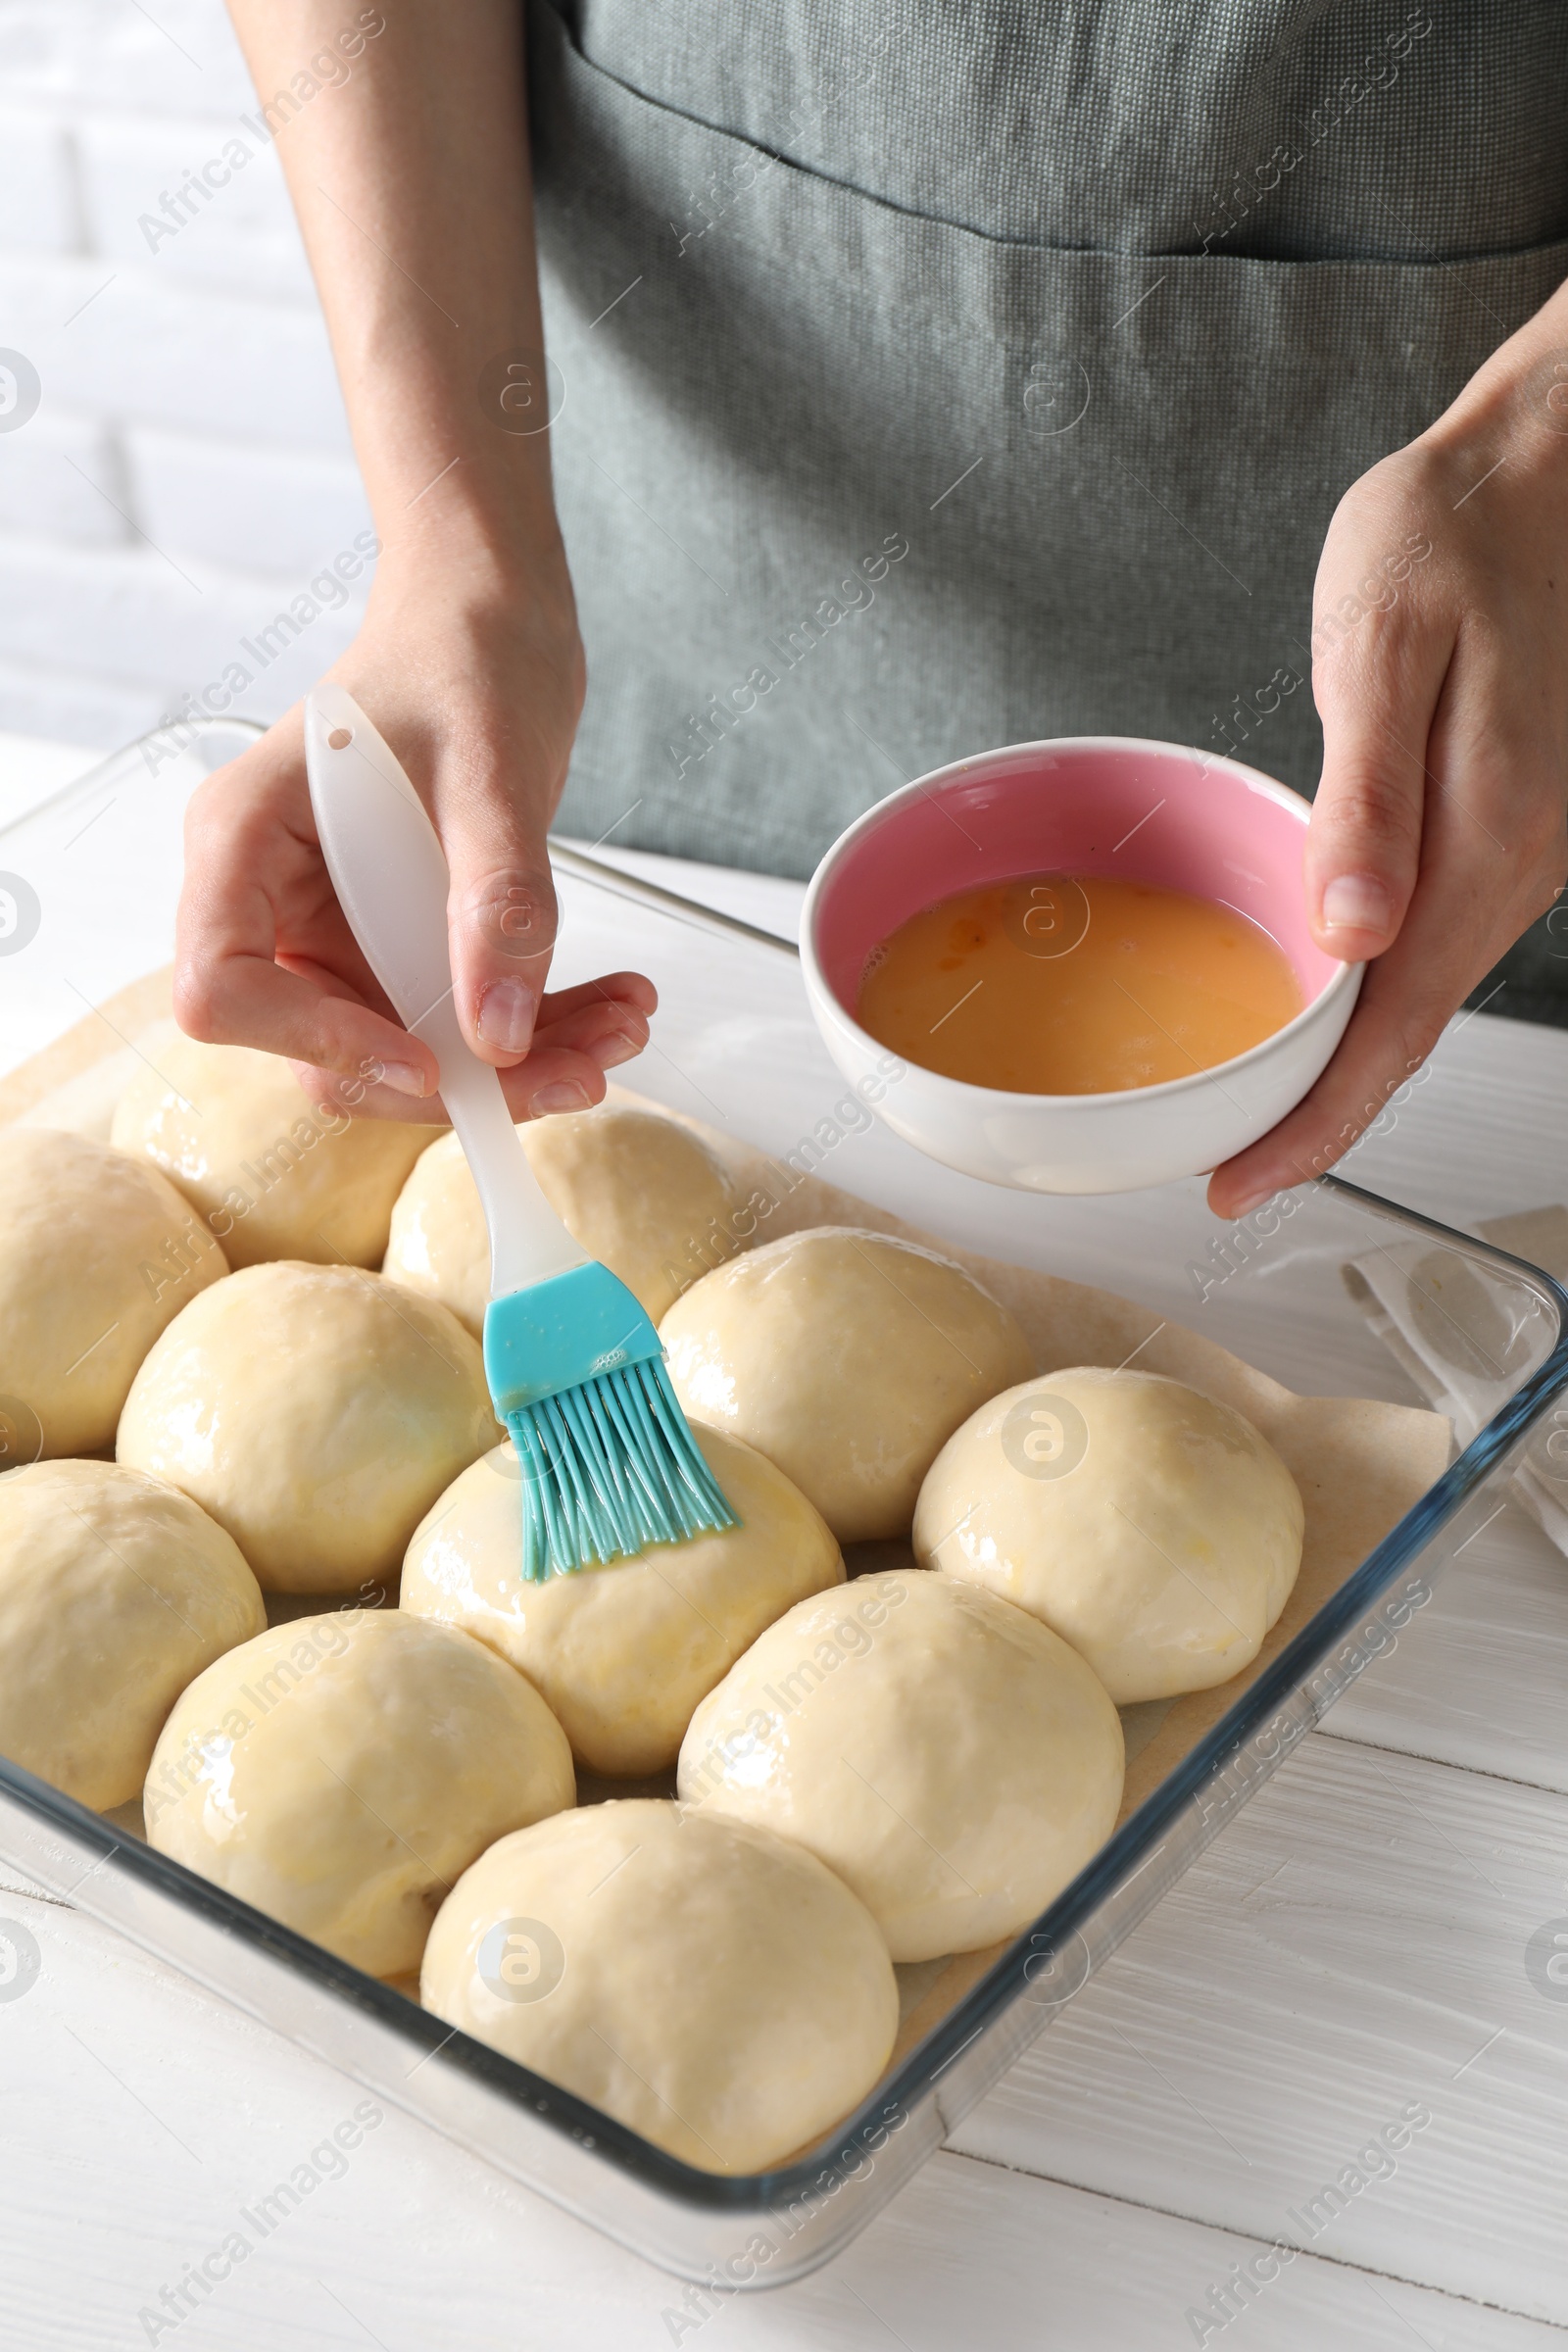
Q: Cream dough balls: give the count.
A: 11